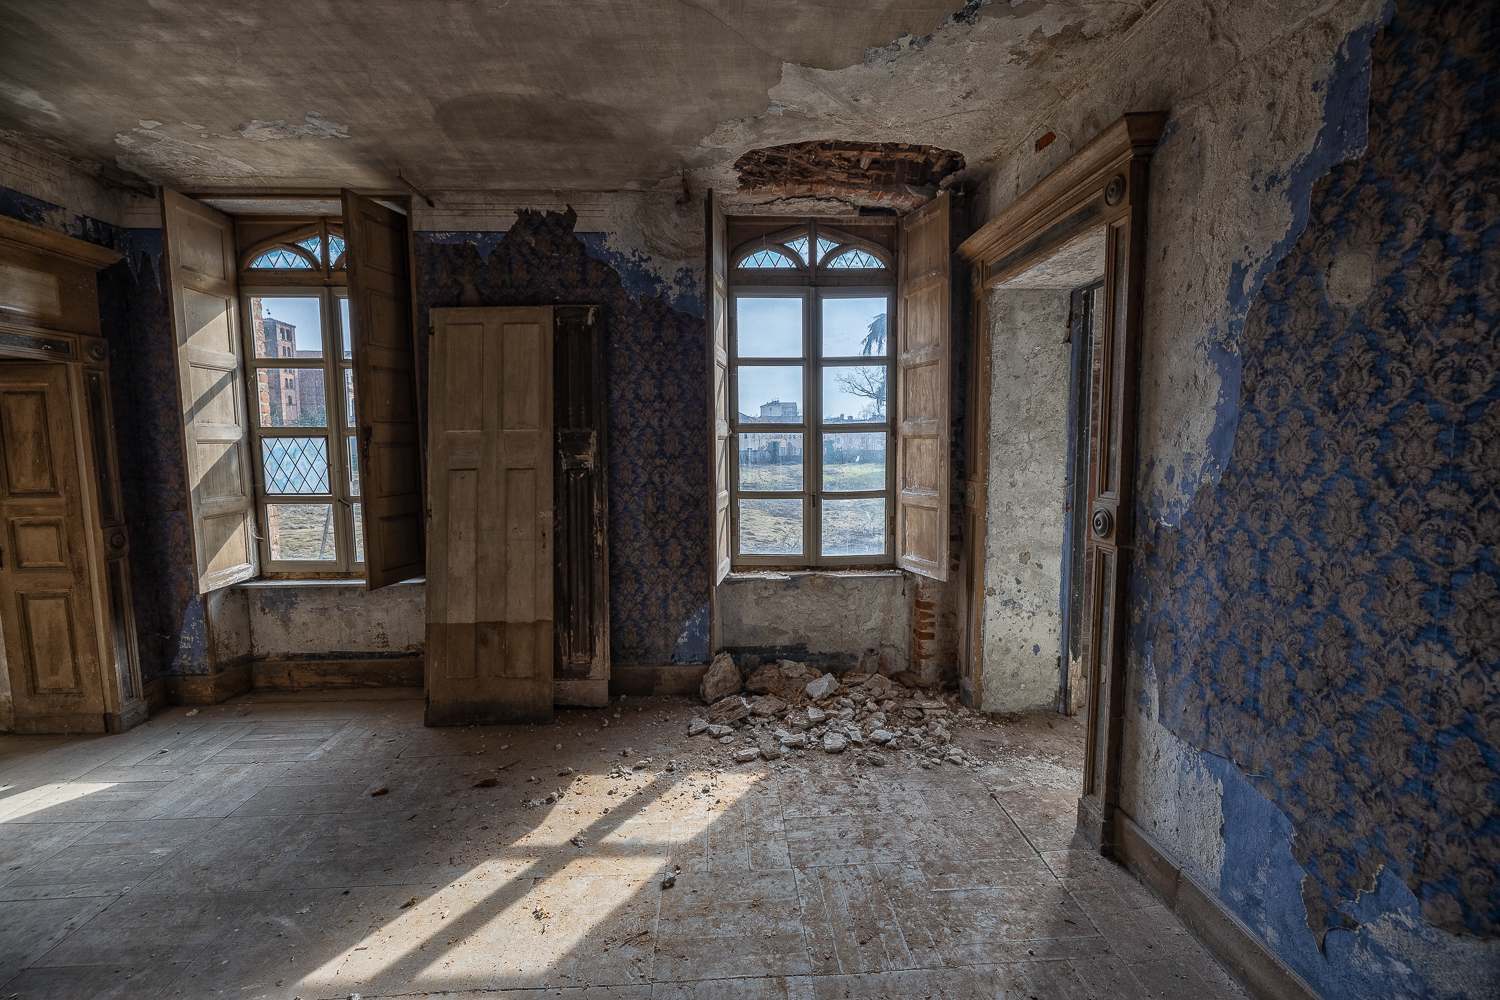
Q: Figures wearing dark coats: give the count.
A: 0